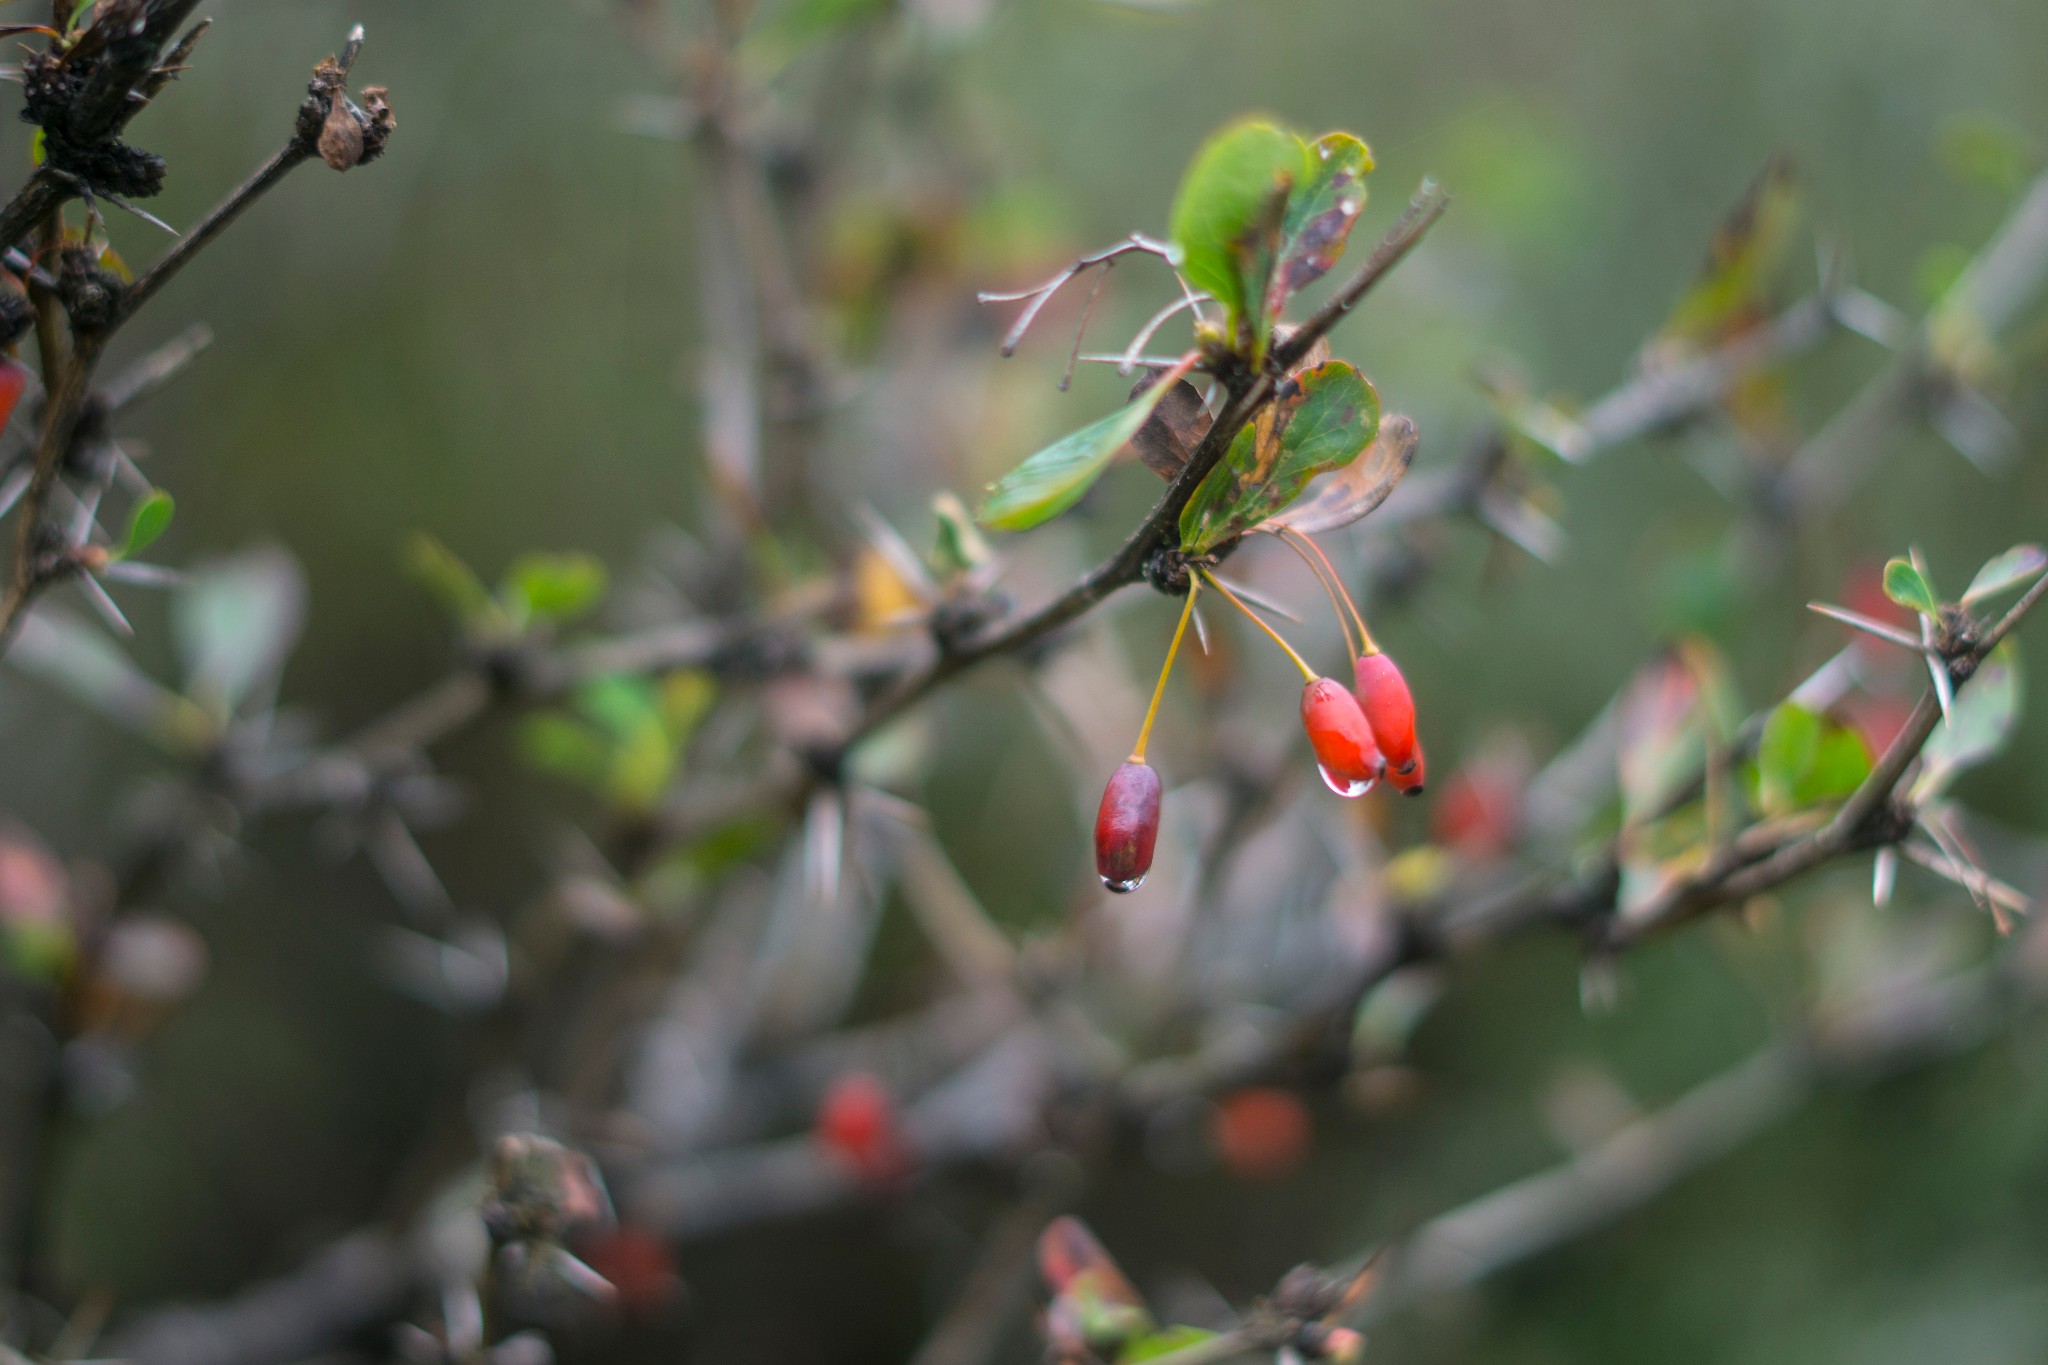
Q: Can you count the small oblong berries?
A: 4